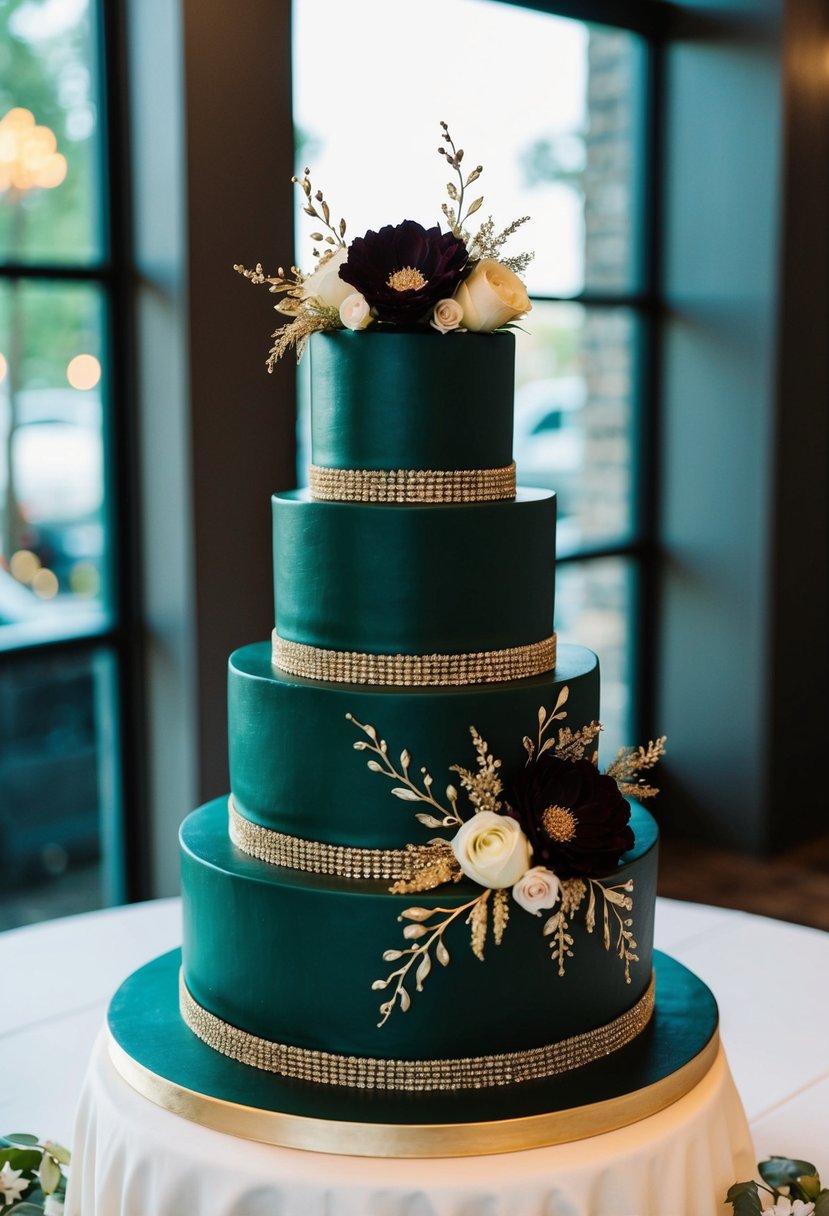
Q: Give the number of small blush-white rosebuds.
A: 3